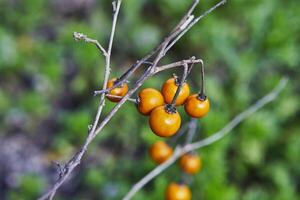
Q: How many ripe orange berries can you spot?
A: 8